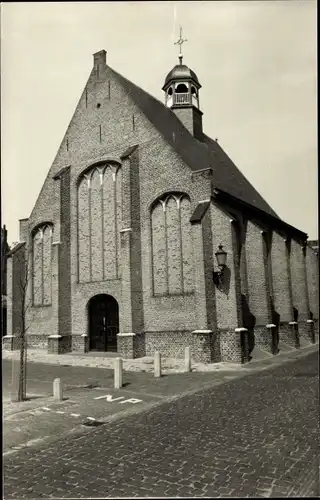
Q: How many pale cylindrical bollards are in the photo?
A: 4